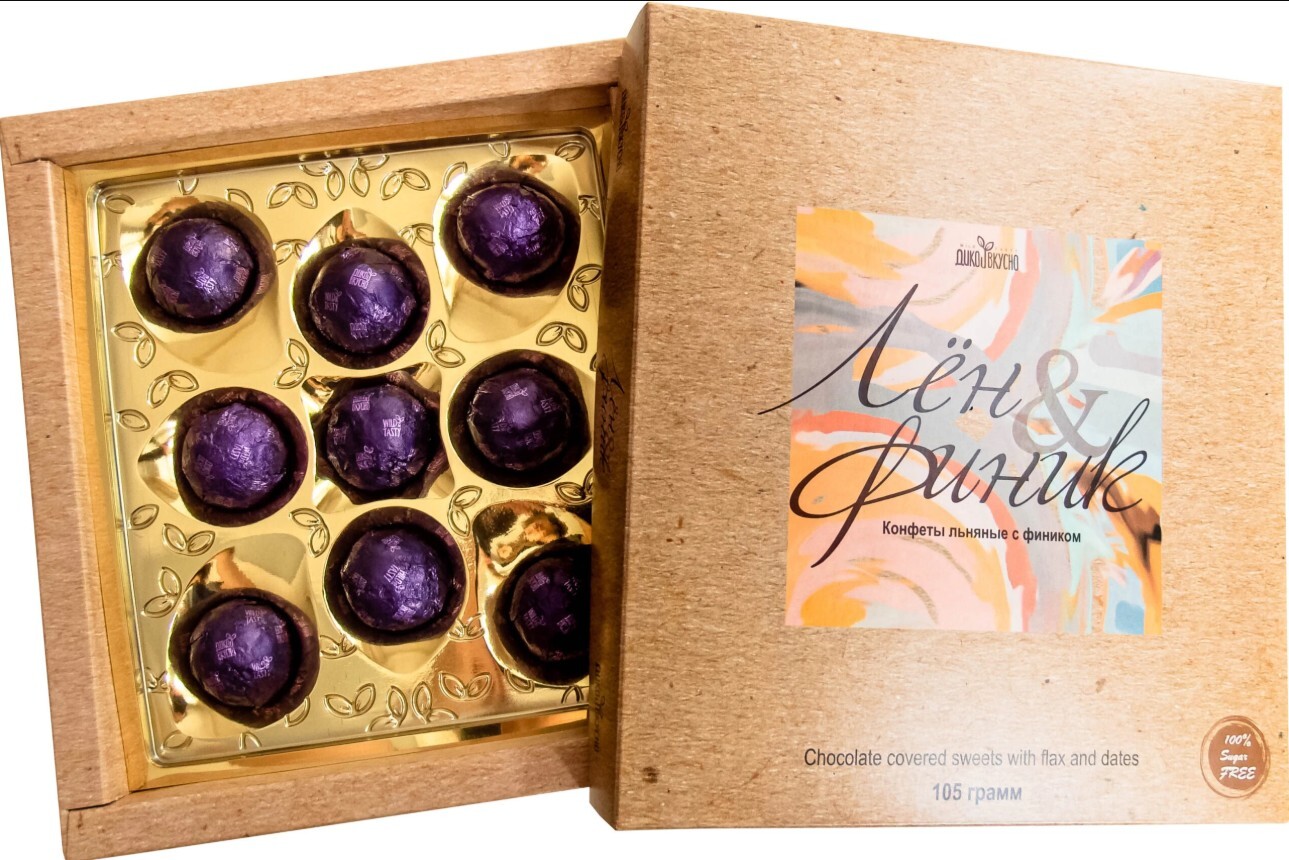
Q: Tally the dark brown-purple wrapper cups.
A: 9